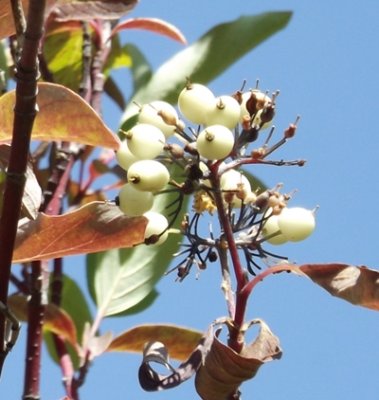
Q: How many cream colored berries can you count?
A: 13